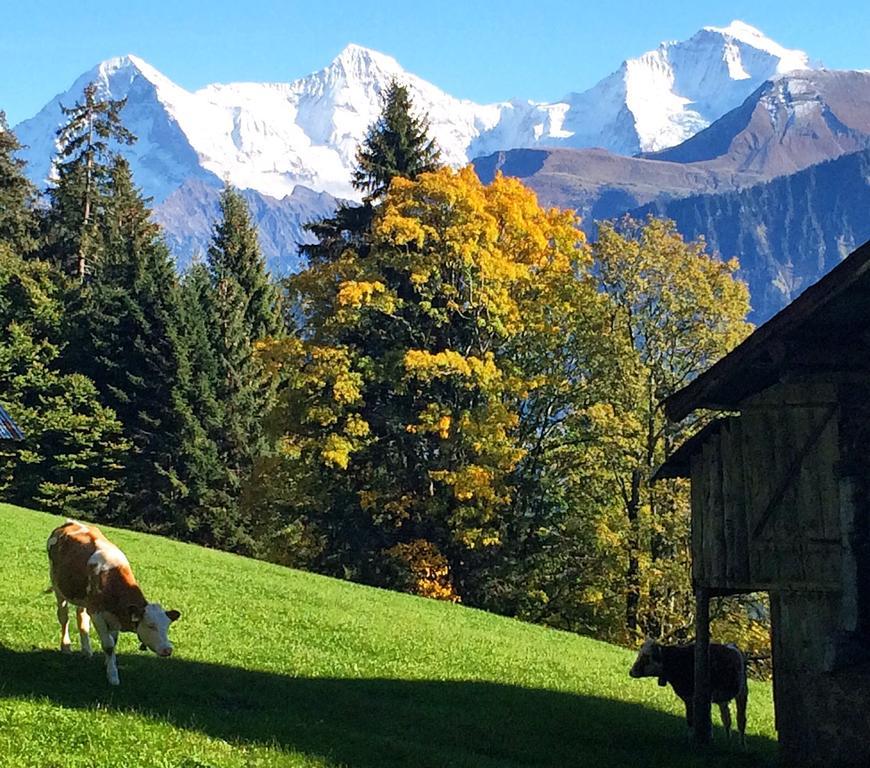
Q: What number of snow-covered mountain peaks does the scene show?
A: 3